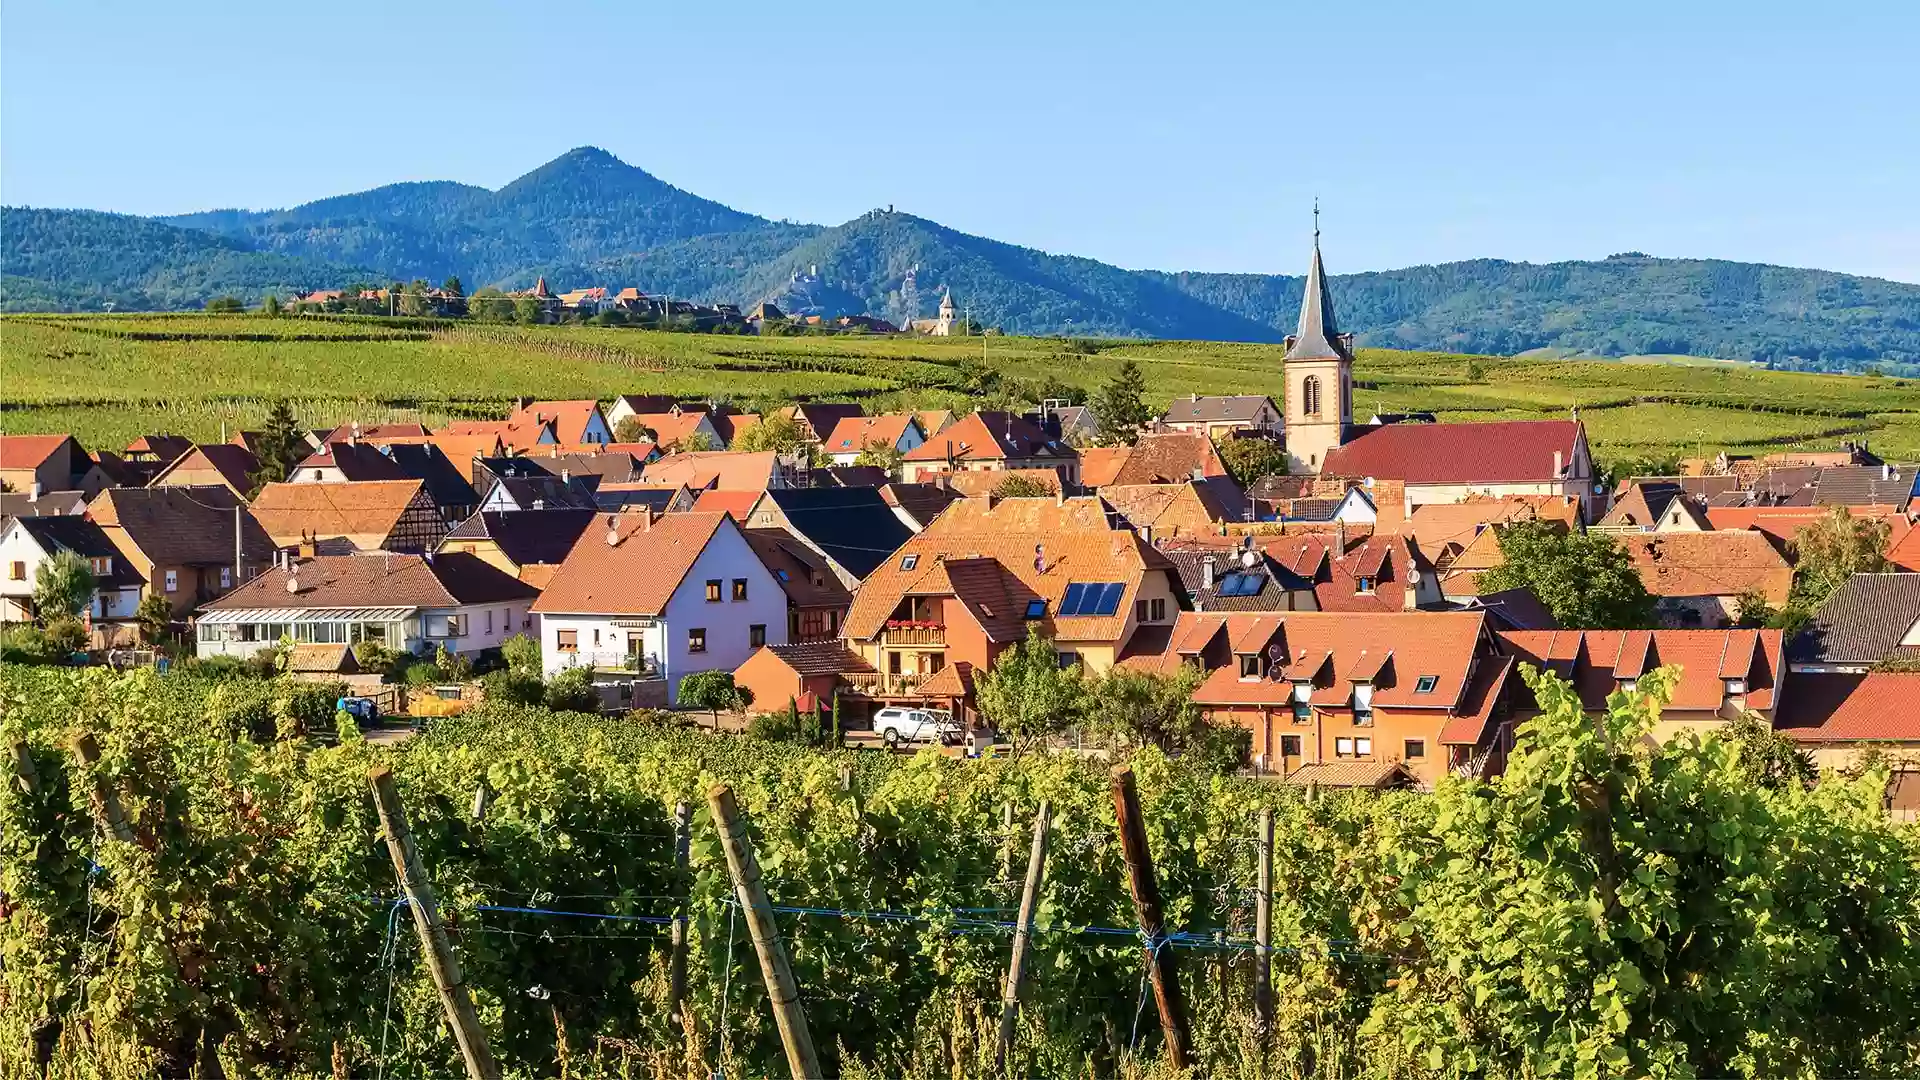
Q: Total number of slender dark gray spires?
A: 1